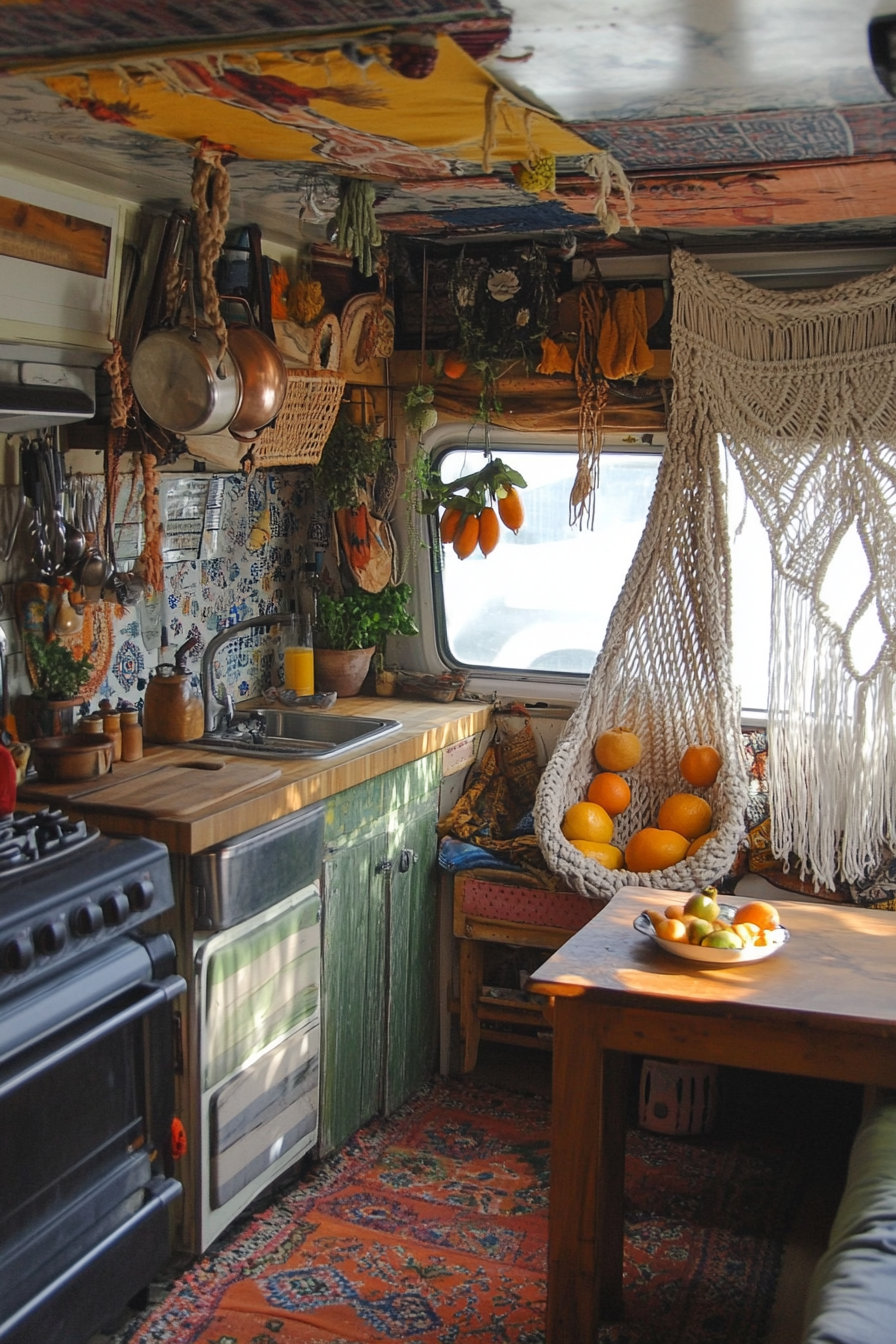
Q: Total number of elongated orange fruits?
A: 4